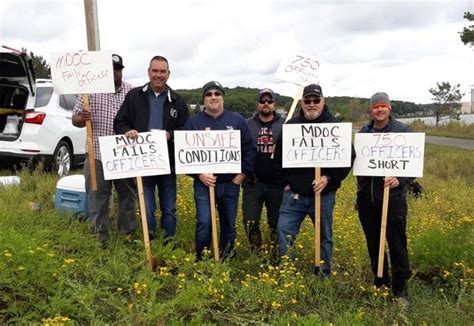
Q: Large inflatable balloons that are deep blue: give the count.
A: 0